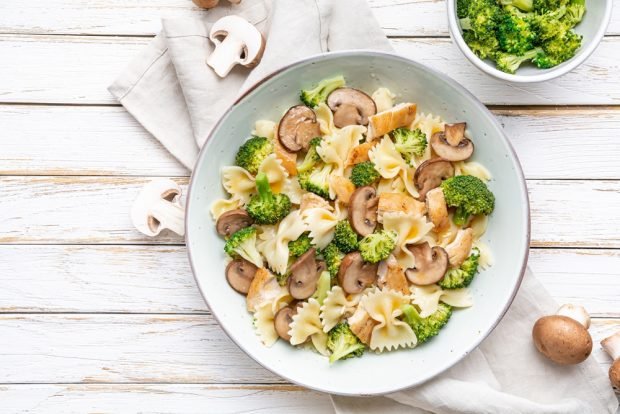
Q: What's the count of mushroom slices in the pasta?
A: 11